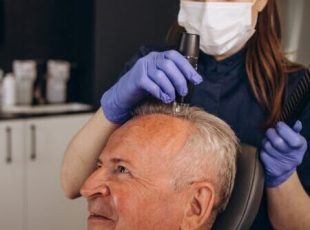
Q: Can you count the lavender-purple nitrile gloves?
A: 2